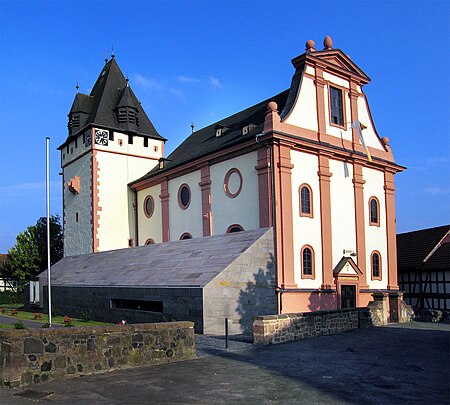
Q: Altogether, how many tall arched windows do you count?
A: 4